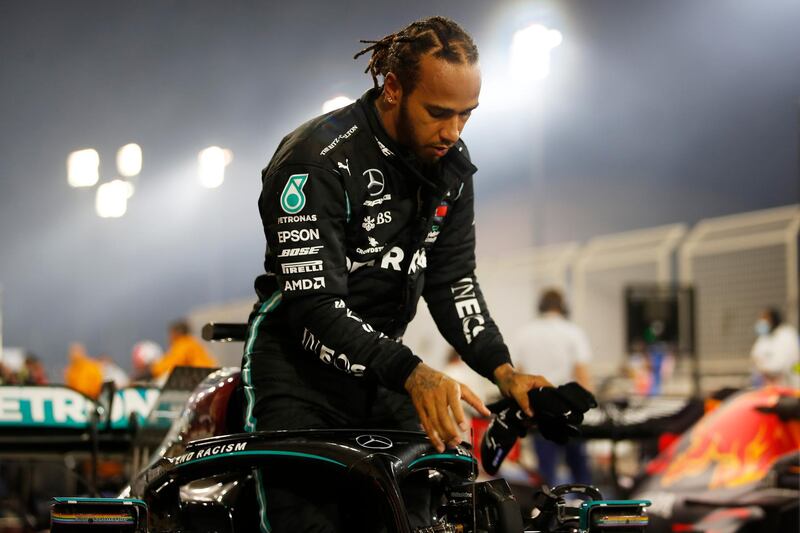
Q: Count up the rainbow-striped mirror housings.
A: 2